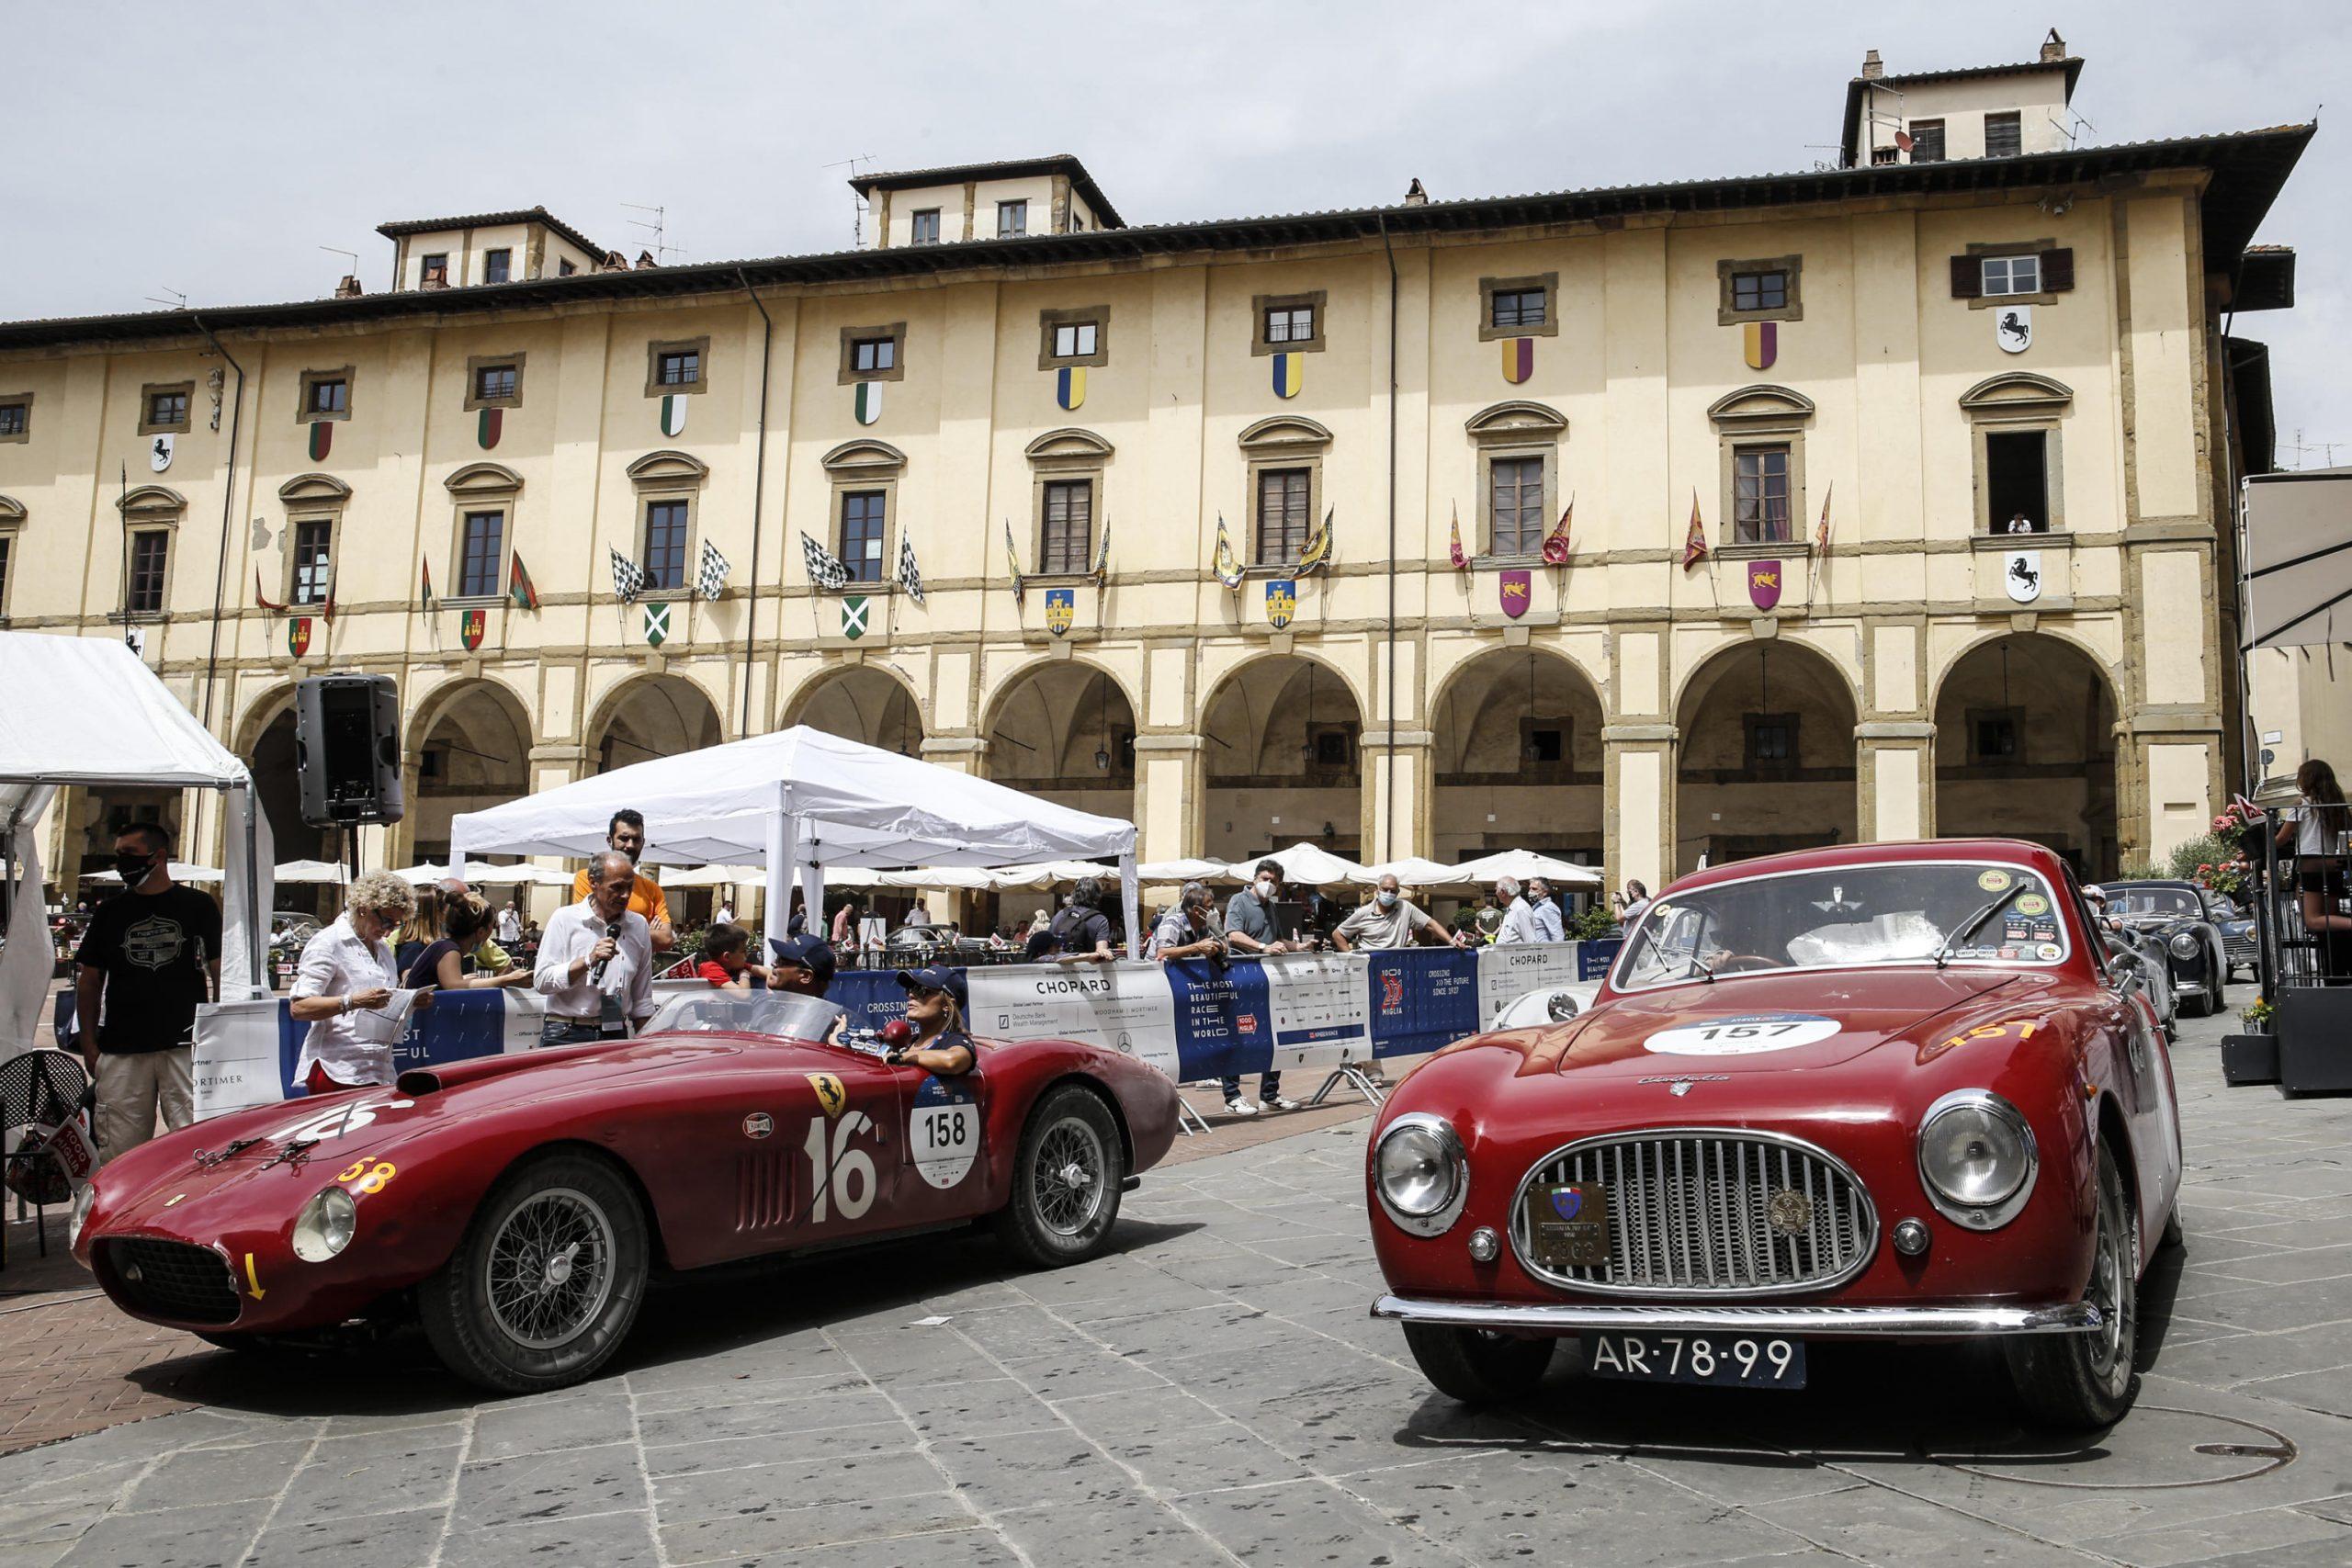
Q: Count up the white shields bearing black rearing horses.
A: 4